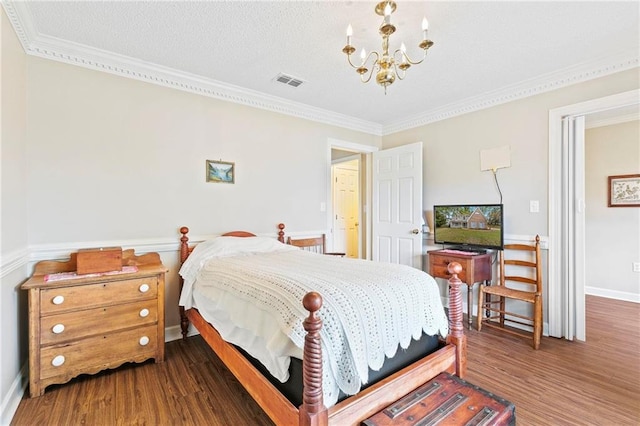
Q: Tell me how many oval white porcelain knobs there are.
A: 6